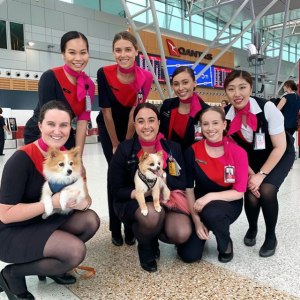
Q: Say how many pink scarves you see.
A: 7